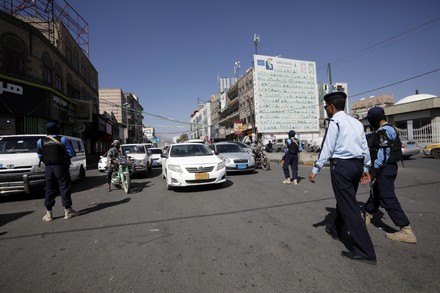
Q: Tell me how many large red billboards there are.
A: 0